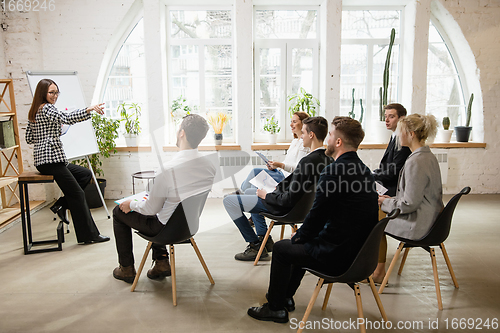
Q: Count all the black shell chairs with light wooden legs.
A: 4